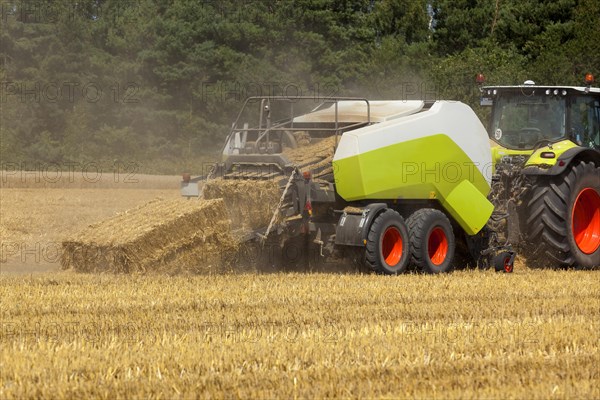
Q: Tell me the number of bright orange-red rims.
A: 4